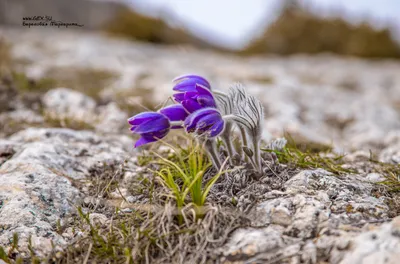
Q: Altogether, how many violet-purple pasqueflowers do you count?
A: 5